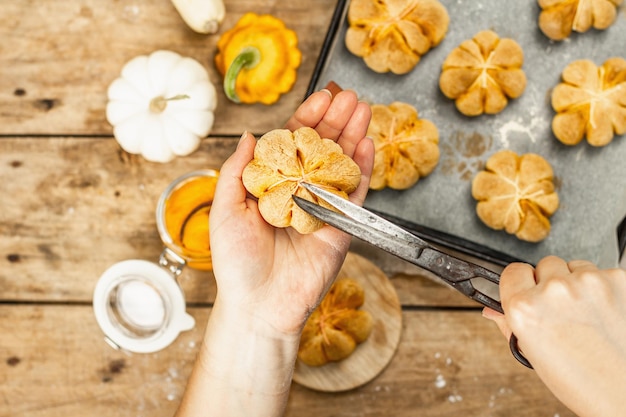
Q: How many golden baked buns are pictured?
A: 8